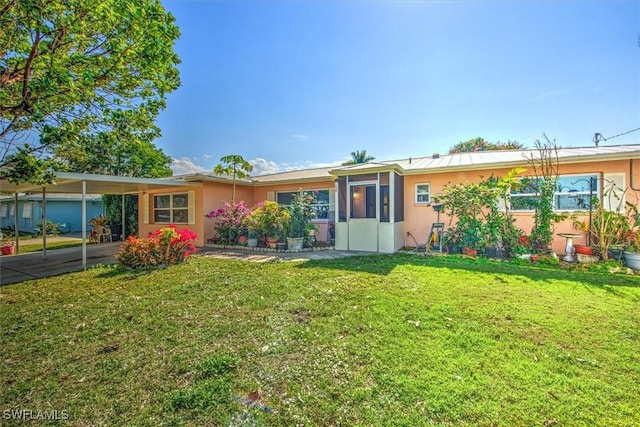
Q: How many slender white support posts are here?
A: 4